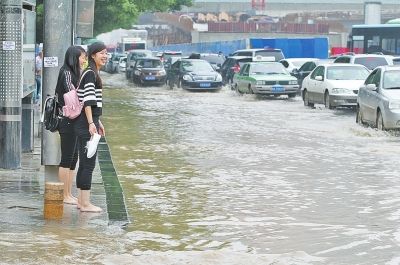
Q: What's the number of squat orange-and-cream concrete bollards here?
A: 1